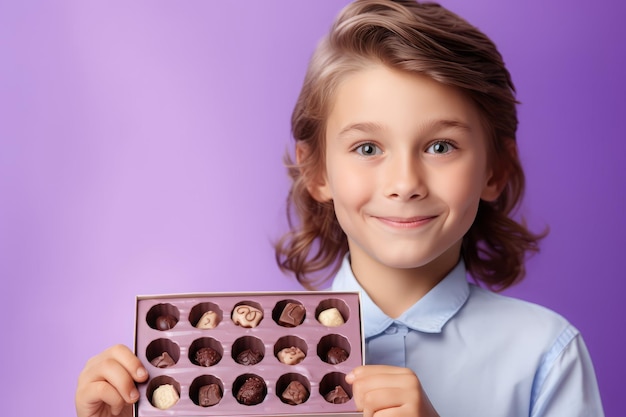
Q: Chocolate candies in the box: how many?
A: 15